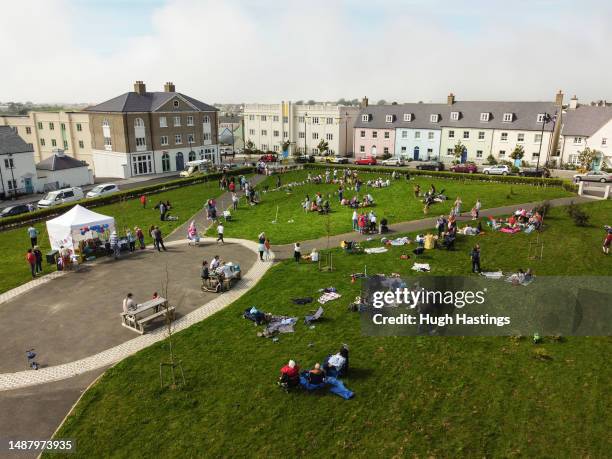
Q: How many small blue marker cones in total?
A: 0